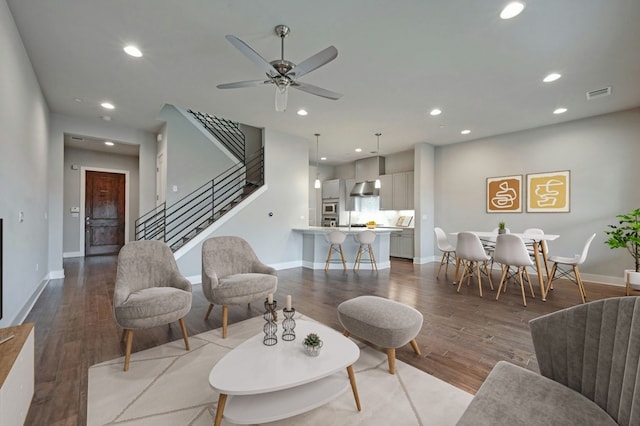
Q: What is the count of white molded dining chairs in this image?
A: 6